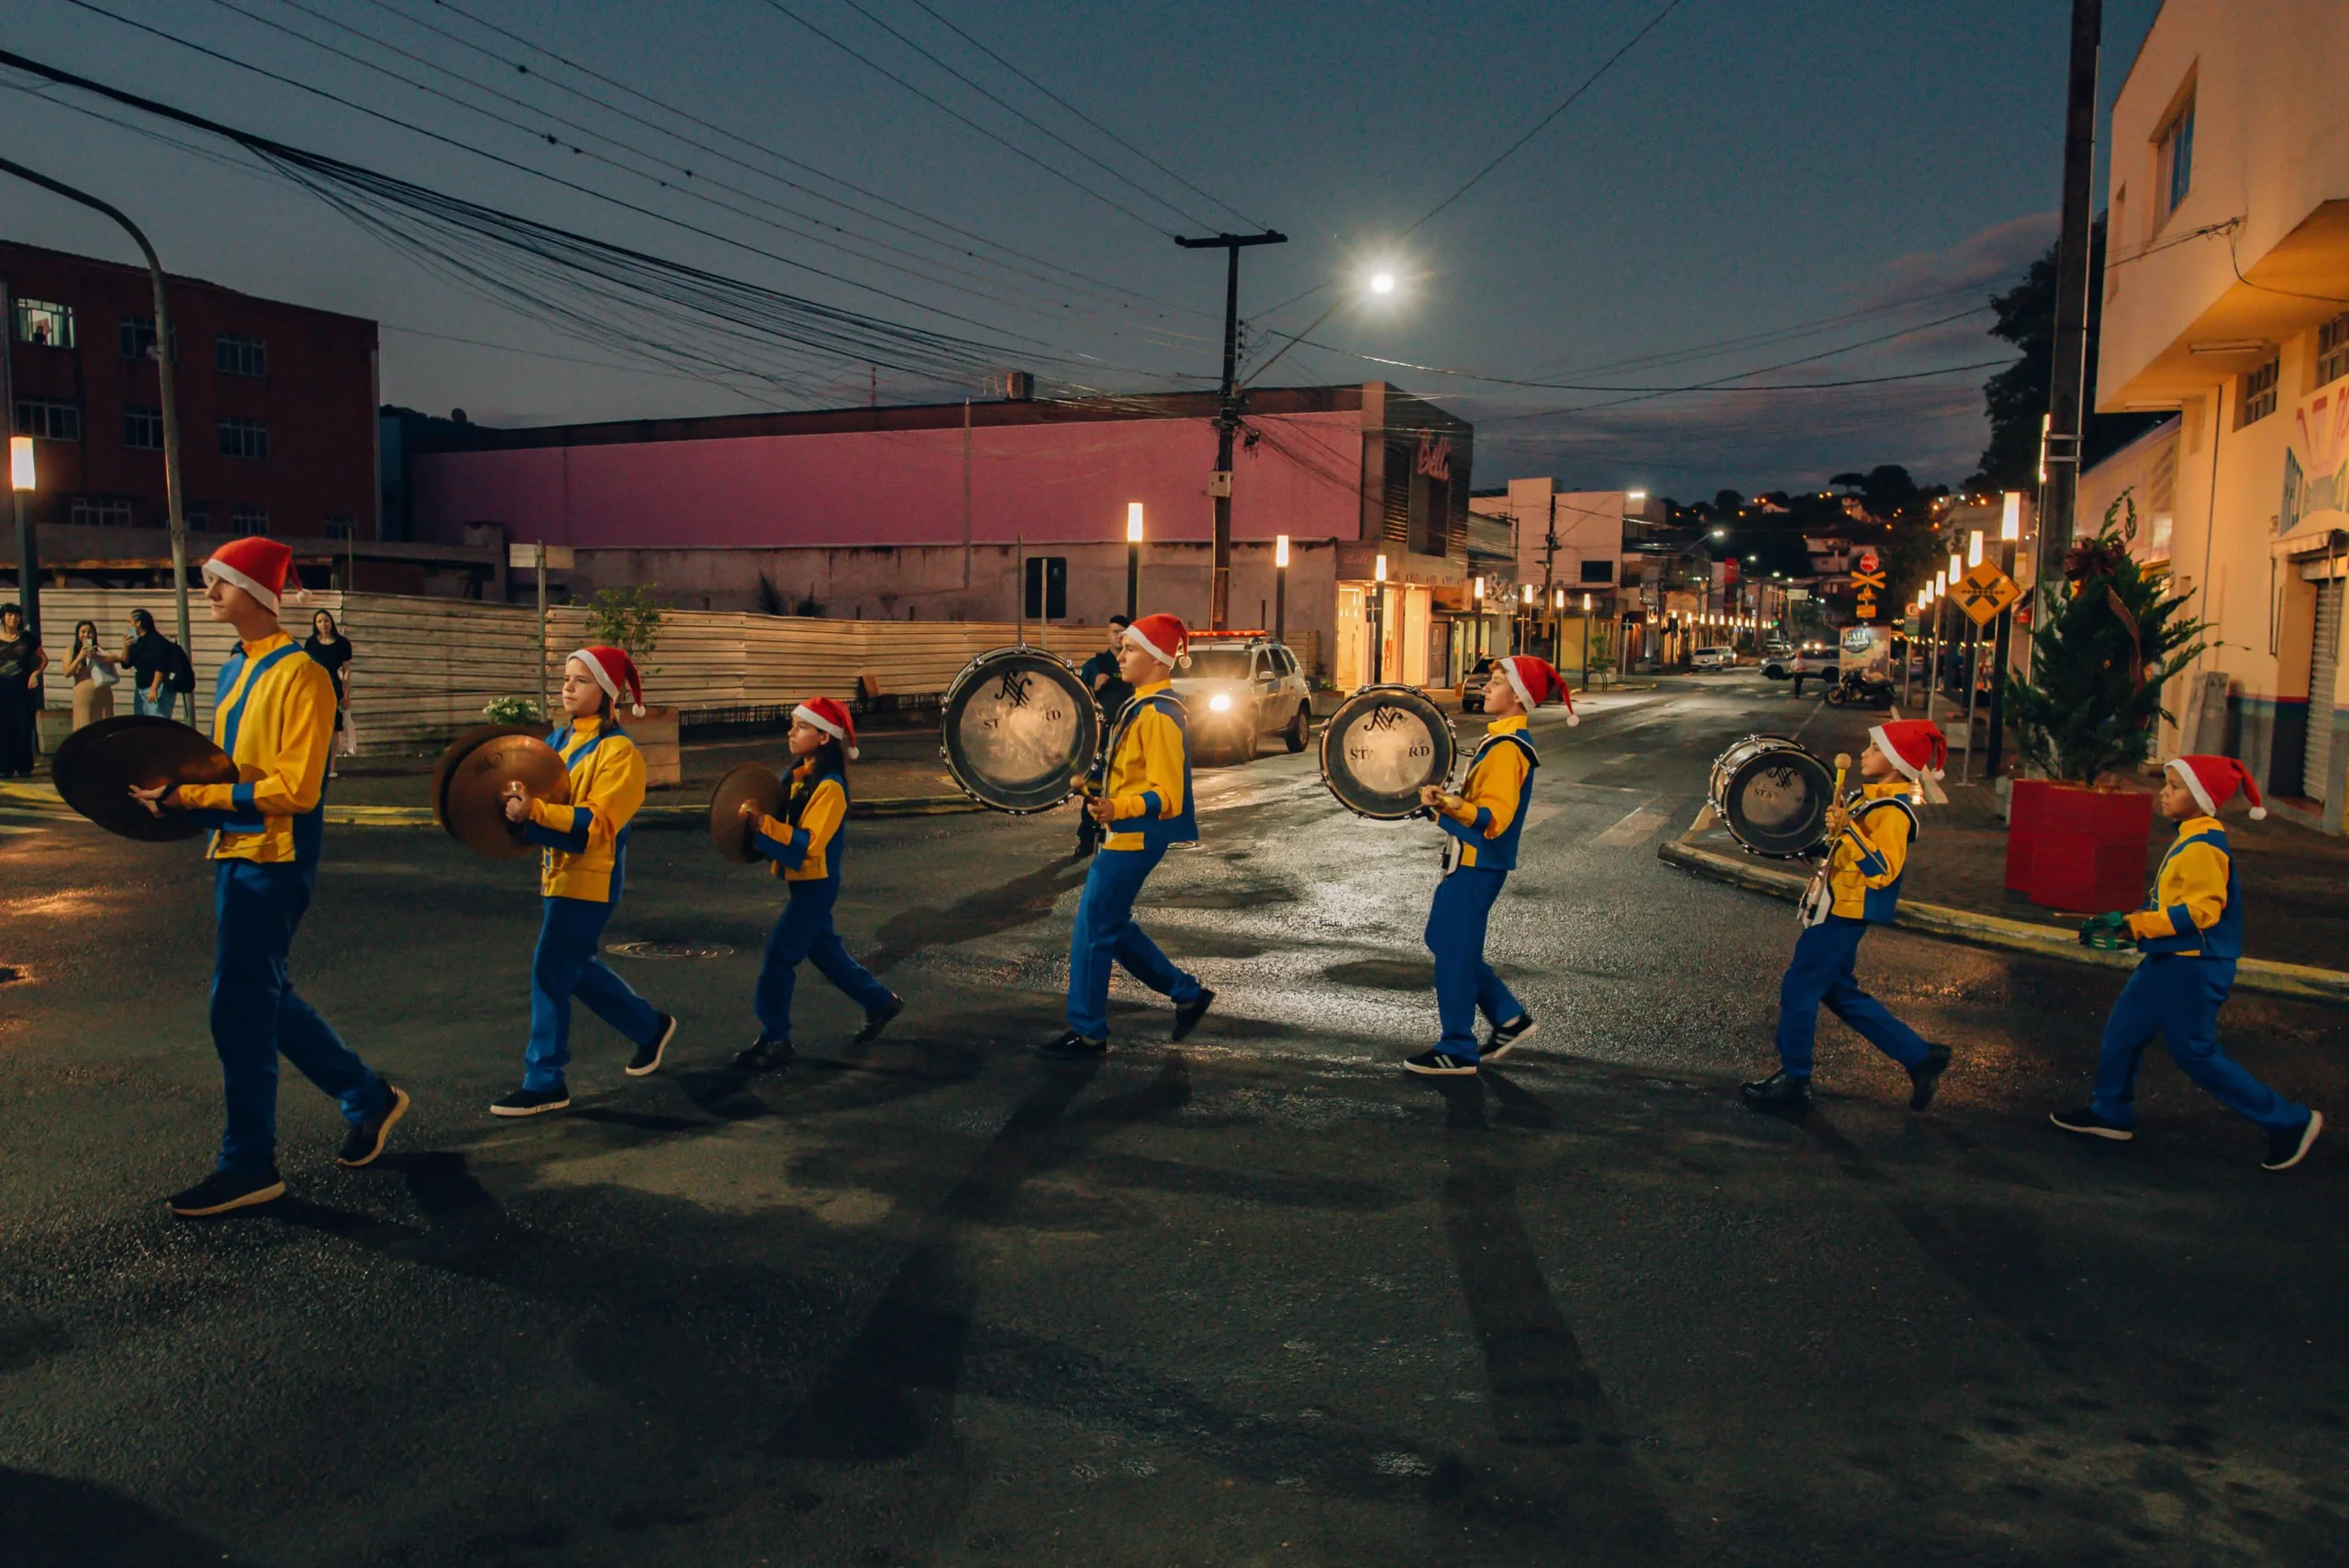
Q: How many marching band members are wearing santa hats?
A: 7